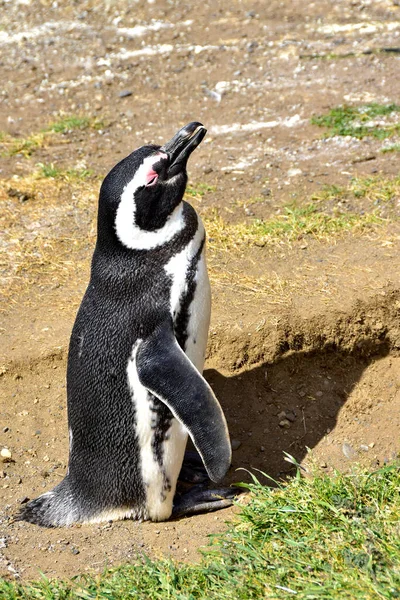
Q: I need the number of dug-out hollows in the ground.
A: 1